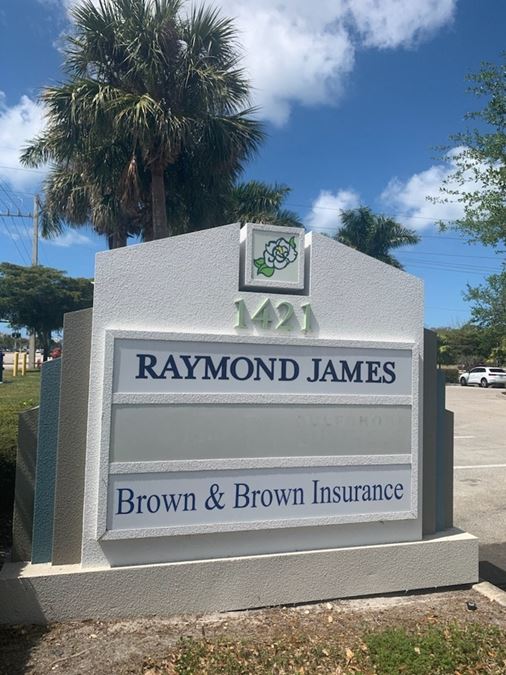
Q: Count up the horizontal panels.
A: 3